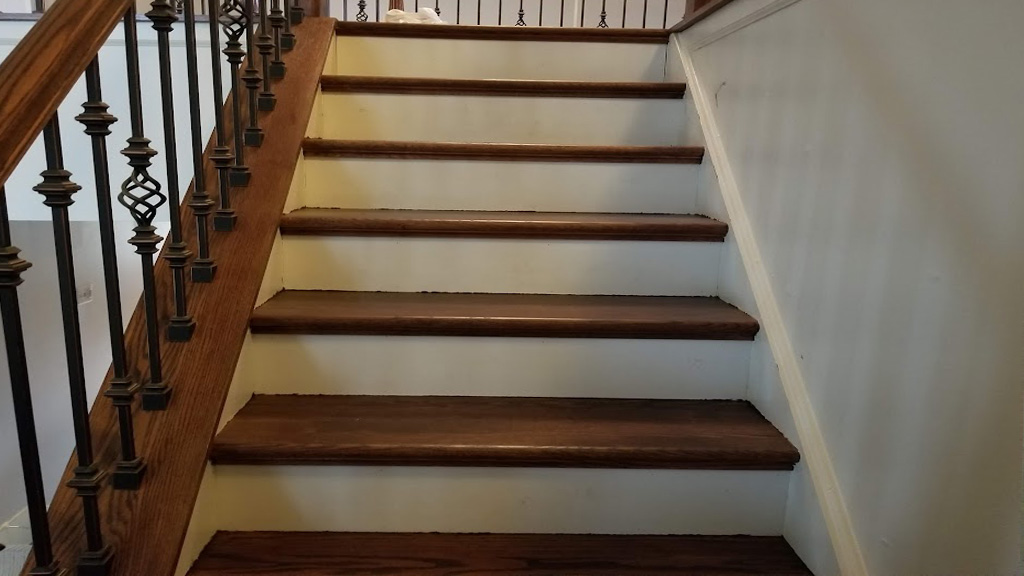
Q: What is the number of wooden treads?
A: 7